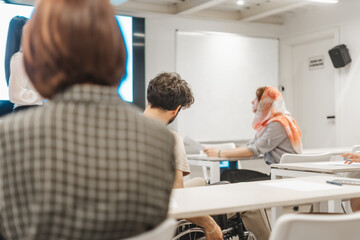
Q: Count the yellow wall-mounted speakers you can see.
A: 0